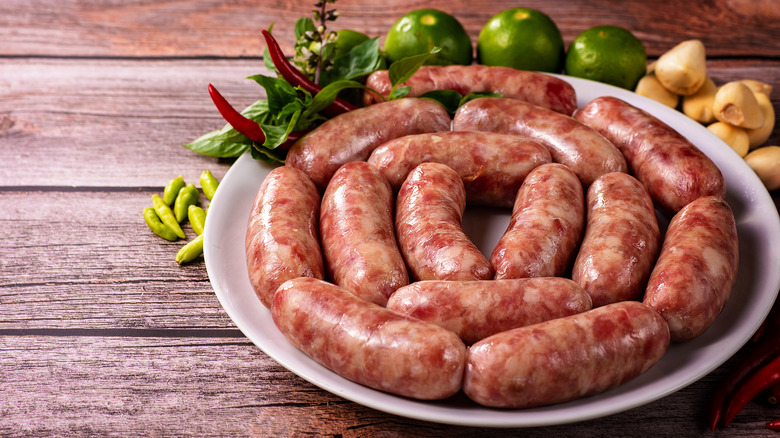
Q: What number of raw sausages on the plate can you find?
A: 14